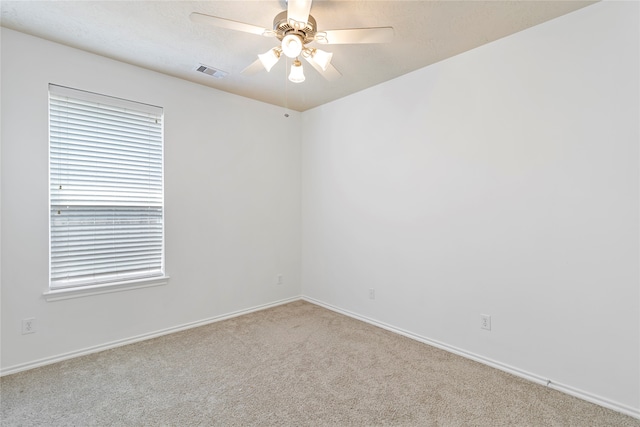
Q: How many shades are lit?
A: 4